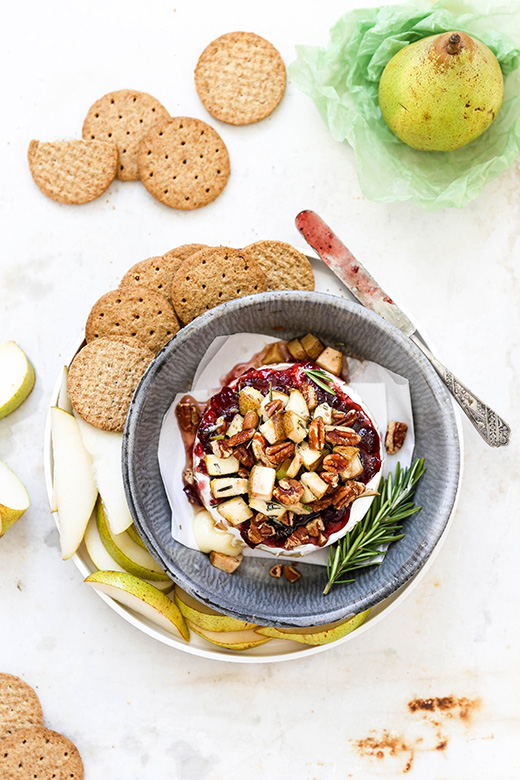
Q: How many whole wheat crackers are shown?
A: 12